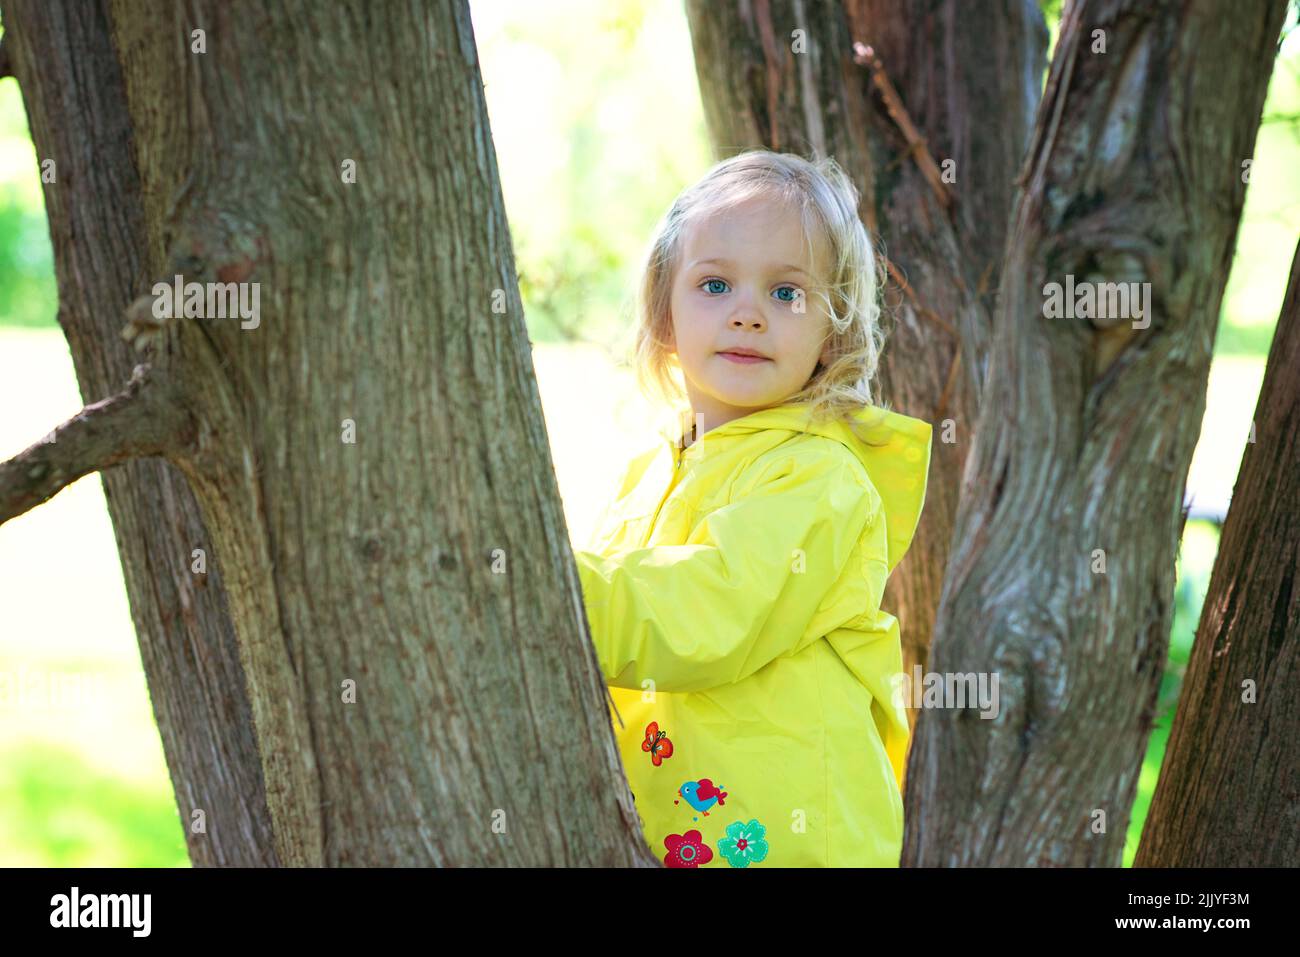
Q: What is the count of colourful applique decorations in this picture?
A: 4